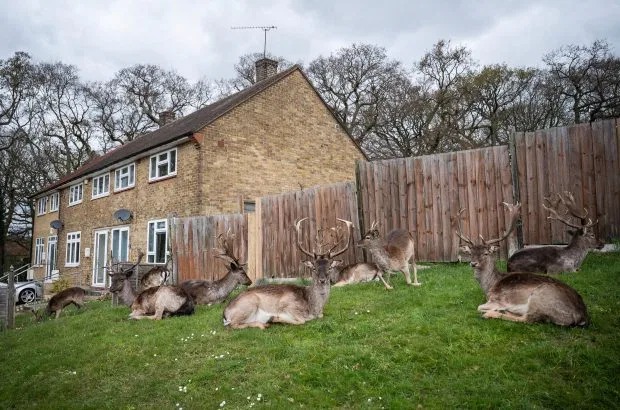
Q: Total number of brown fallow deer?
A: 9